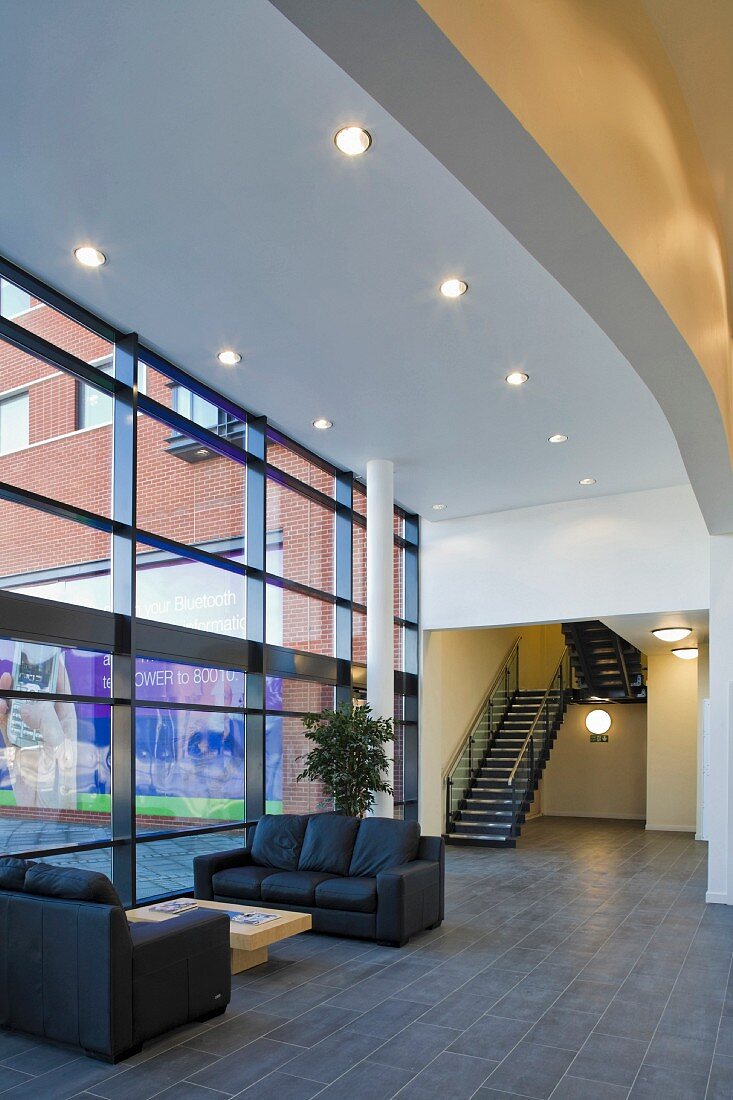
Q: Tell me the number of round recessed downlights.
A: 9